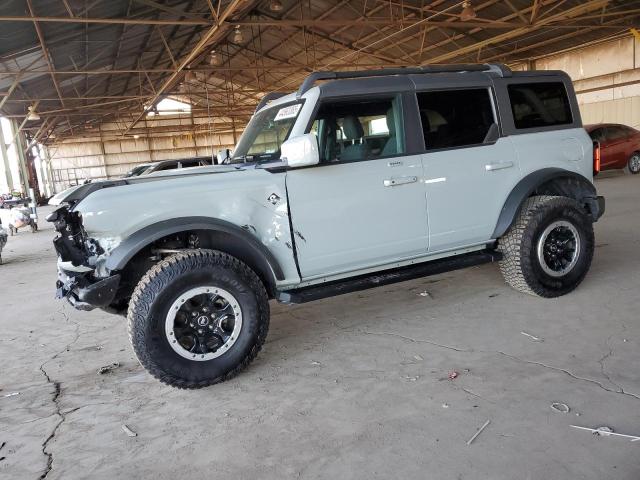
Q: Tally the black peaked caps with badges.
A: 0